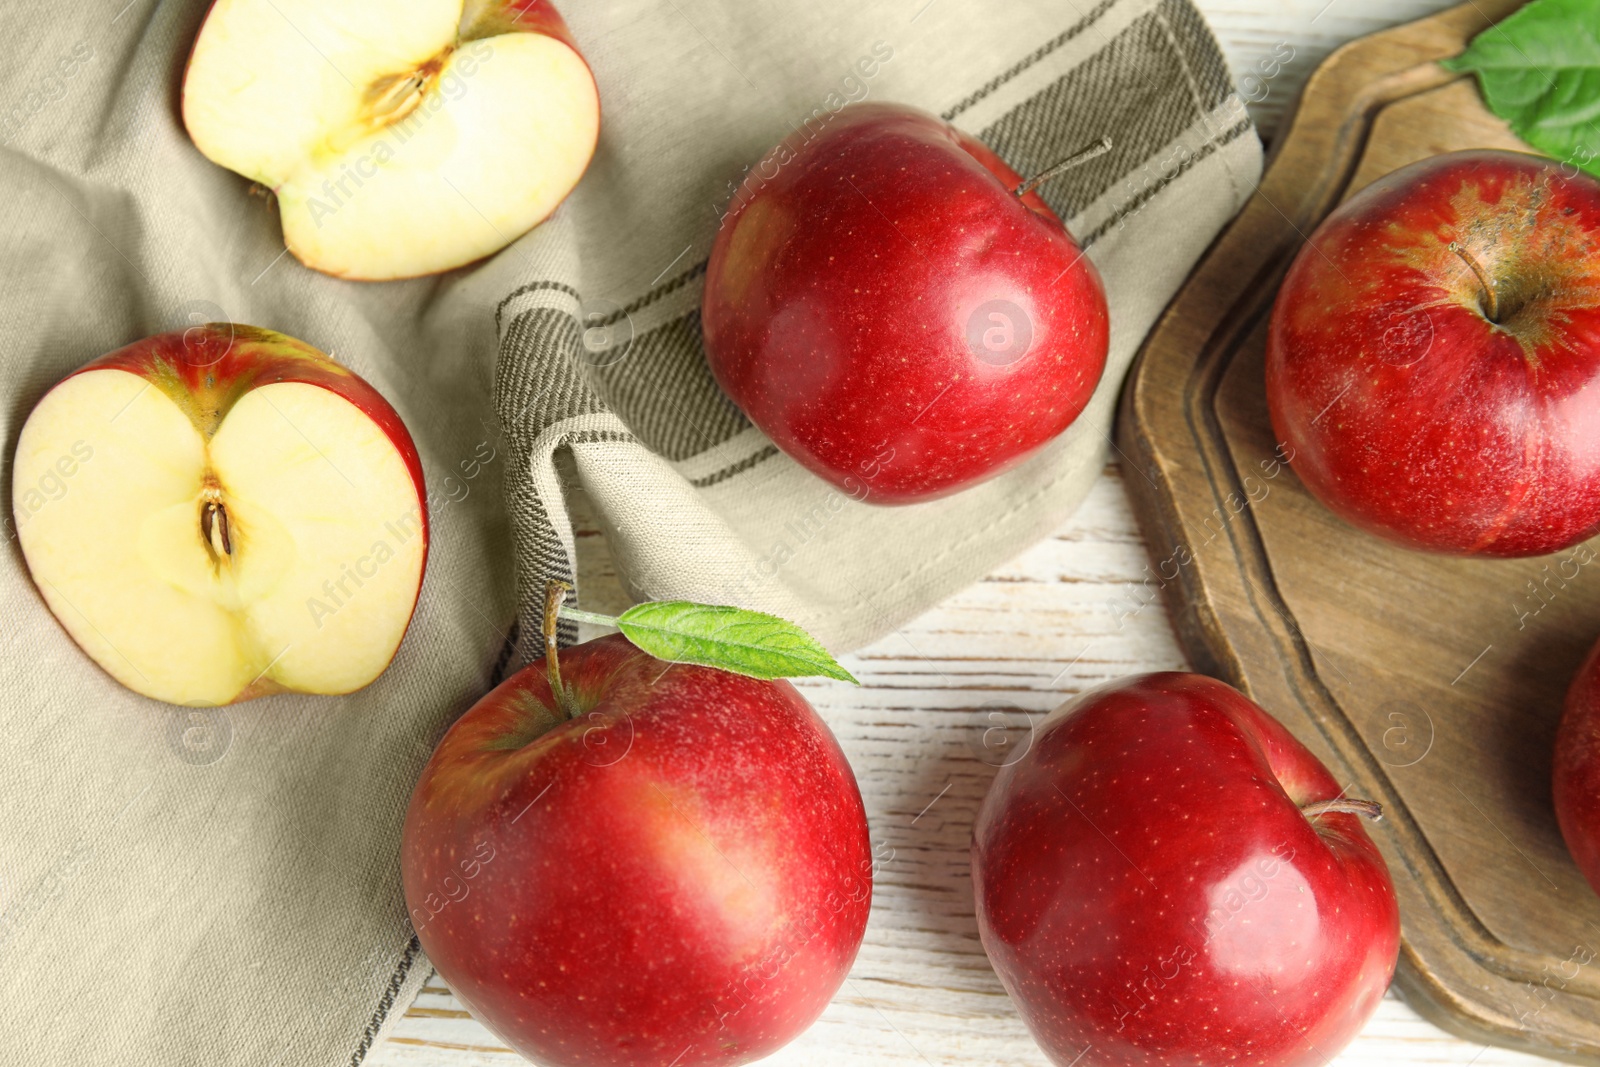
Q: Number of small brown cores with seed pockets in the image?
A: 2